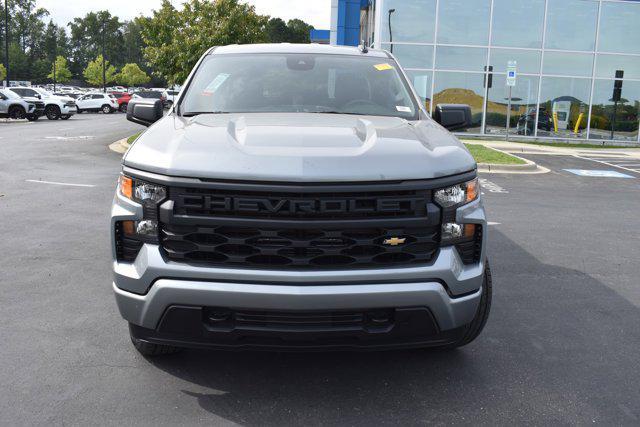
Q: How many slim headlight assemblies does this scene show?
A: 2